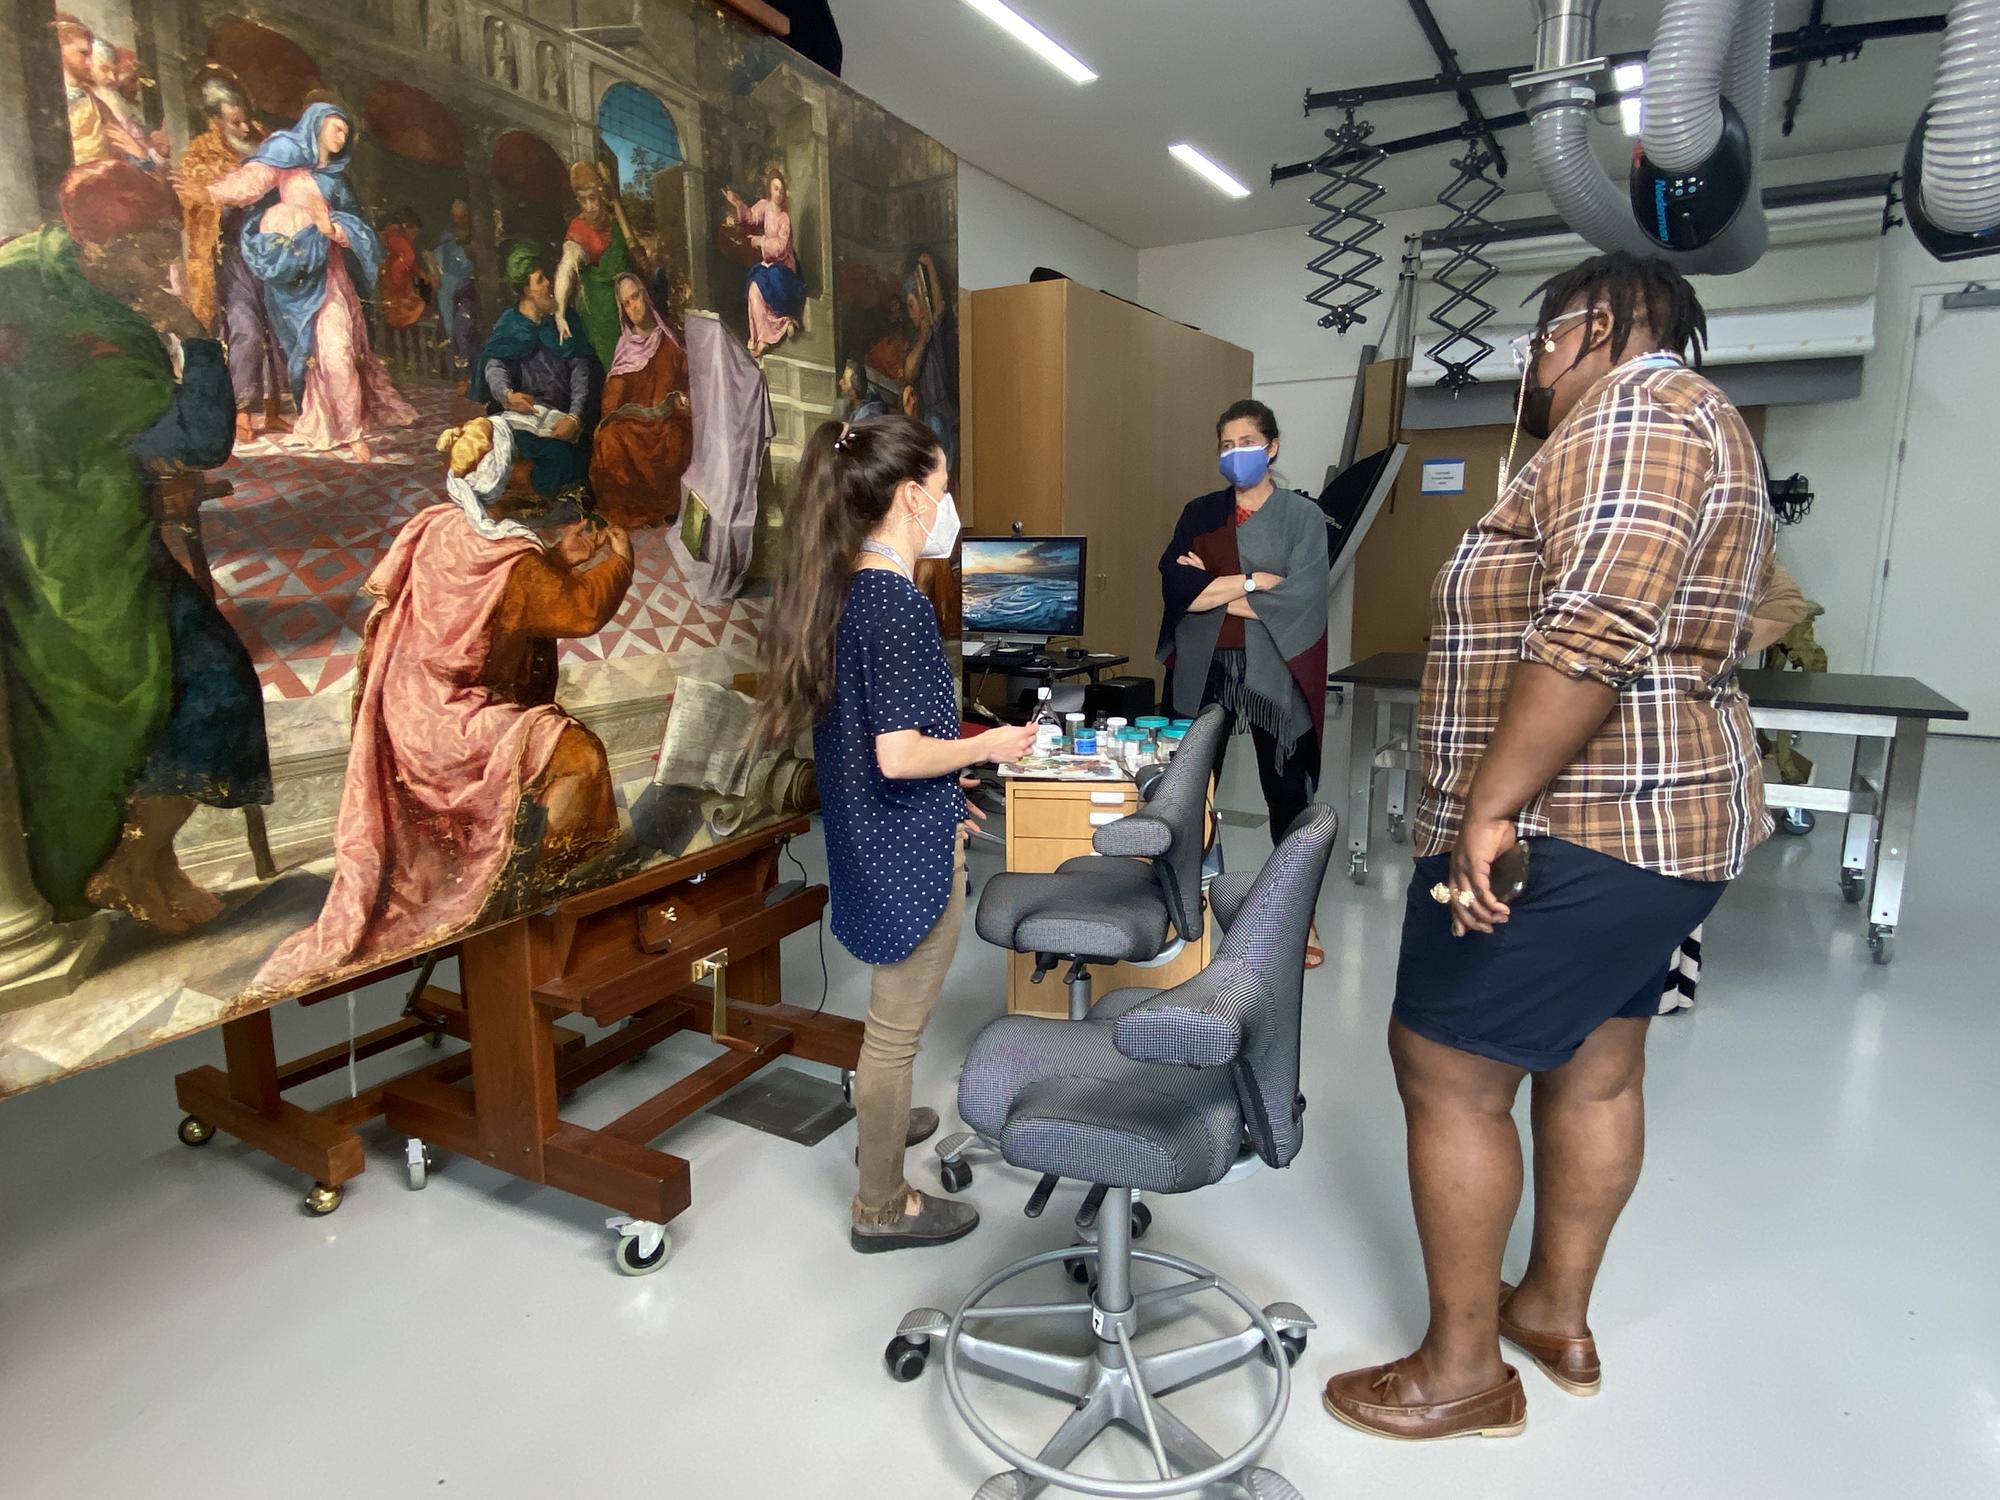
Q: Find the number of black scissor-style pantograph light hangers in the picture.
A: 2